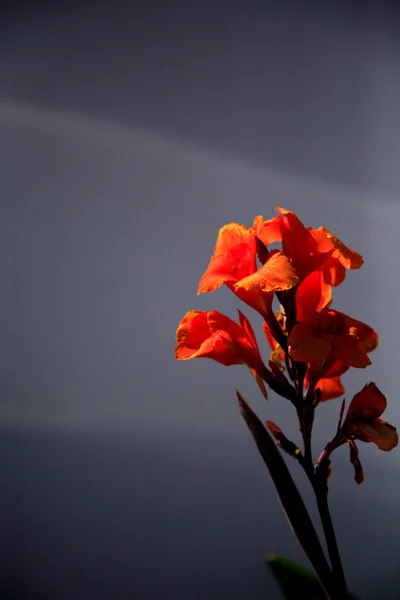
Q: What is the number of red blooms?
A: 5